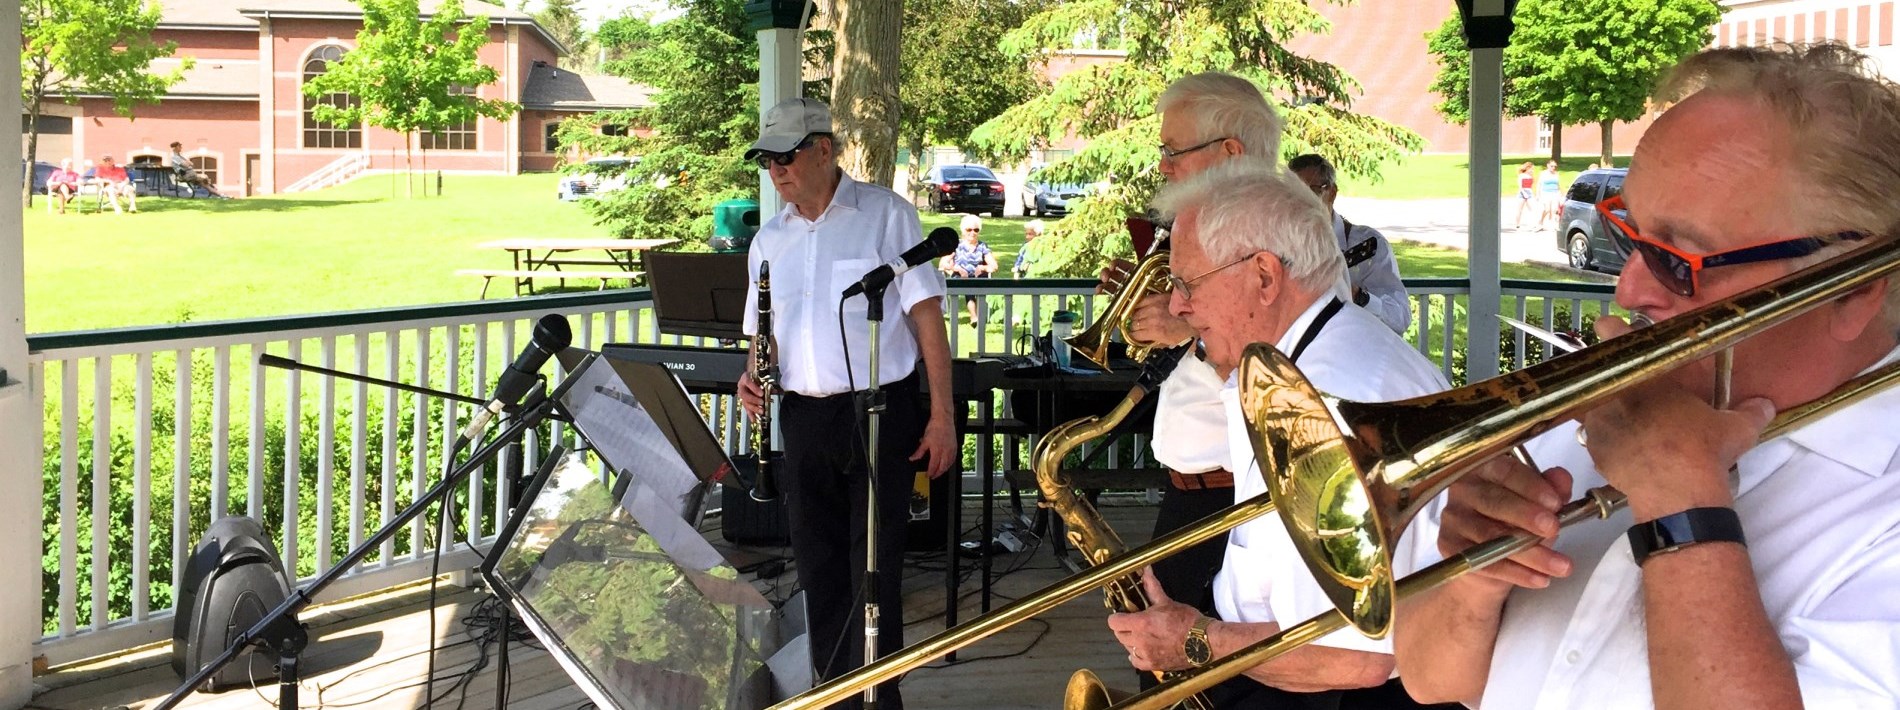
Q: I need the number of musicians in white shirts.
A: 5